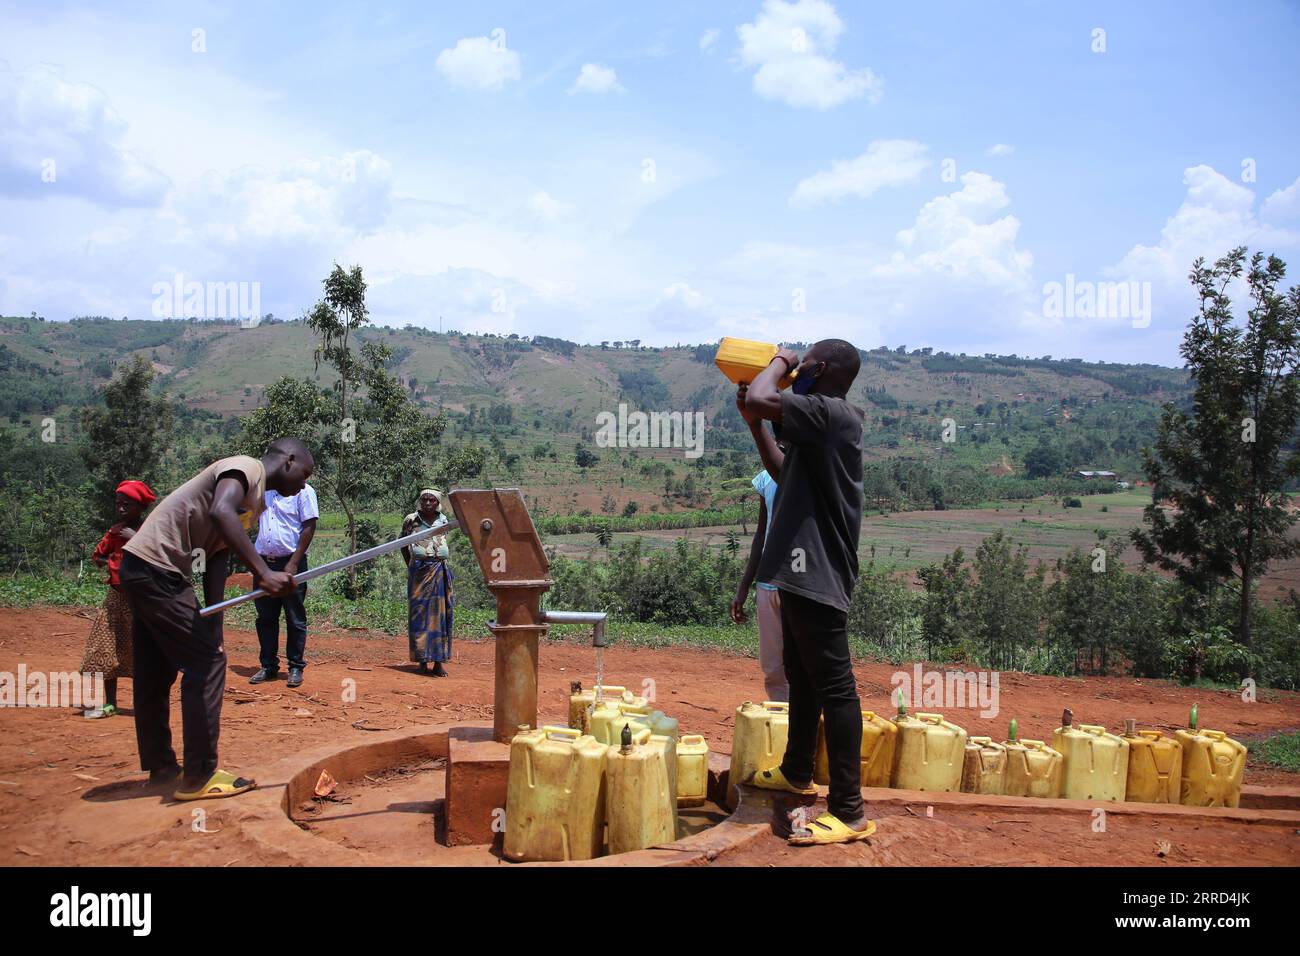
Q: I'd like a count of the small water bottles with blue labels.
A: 0